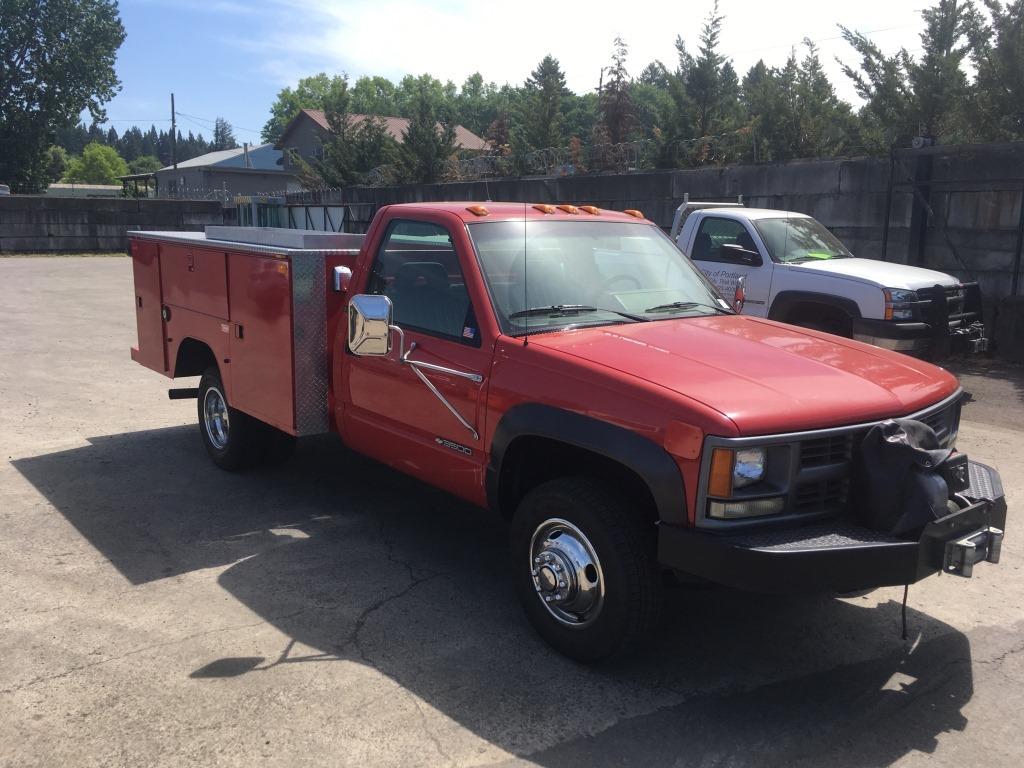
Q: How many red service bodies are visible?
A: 1